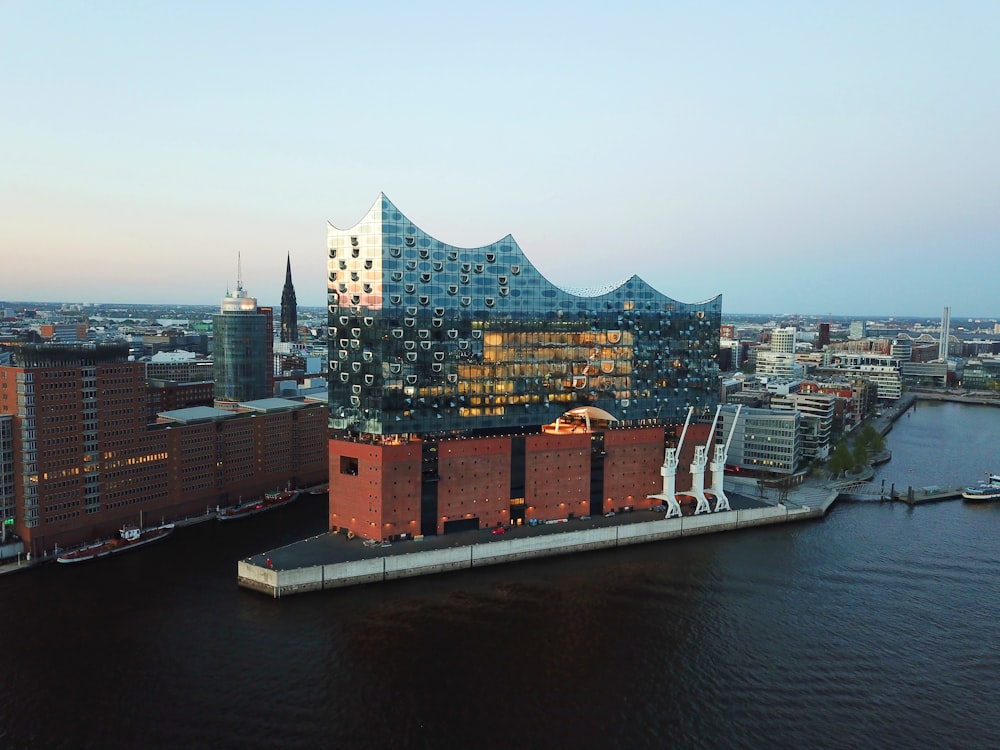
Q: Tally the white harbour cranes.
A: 3